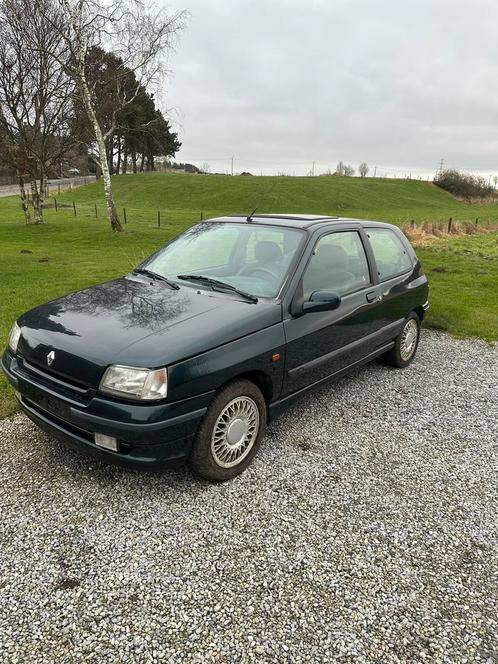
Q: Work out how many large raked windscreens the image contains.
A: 1